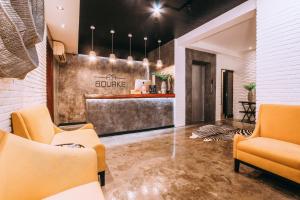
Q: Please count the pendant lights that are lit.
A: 5